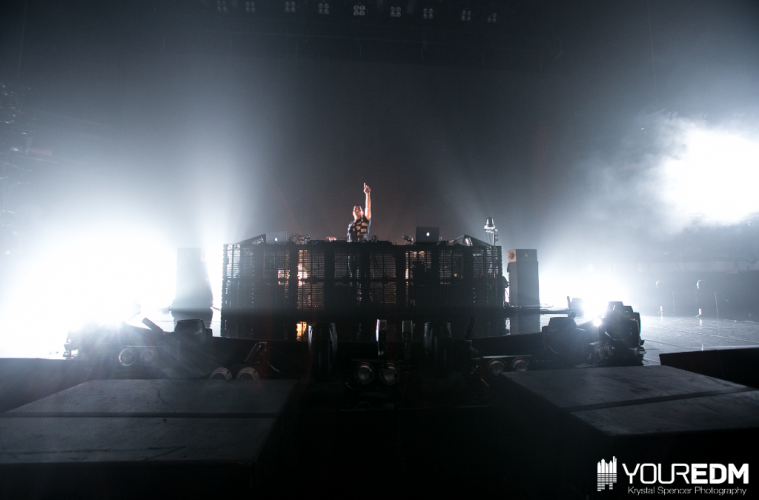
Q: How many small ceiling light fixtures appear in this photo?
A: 9